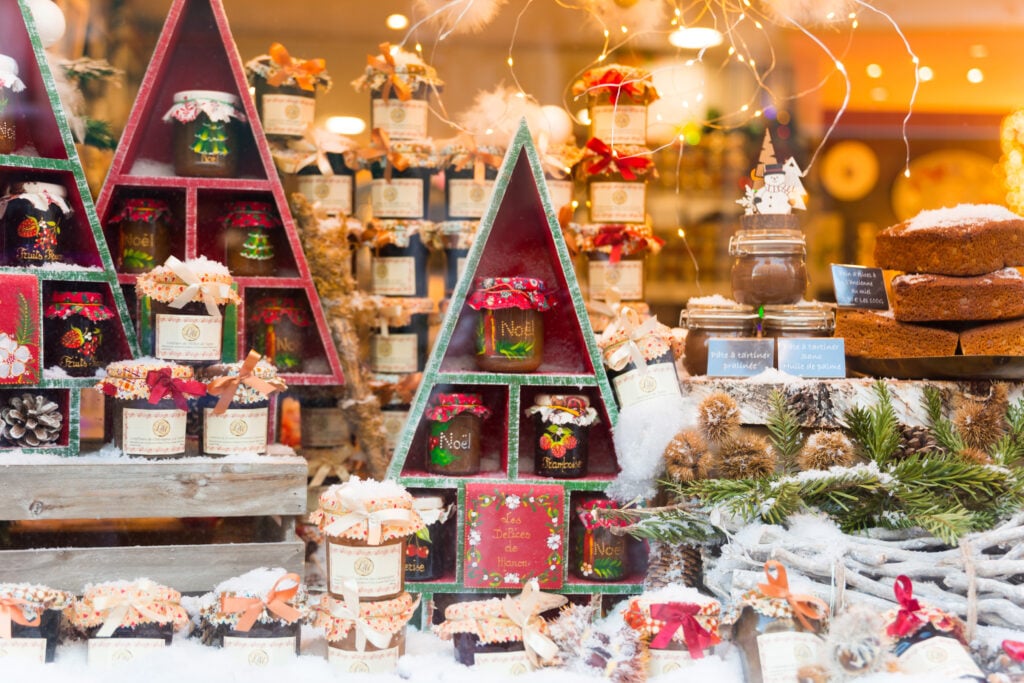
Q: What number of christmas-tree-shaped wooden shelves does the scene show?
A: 3